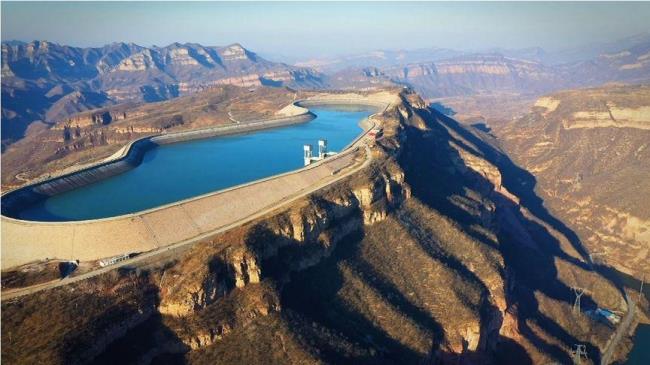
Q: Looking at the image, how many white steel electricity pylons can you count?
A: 2